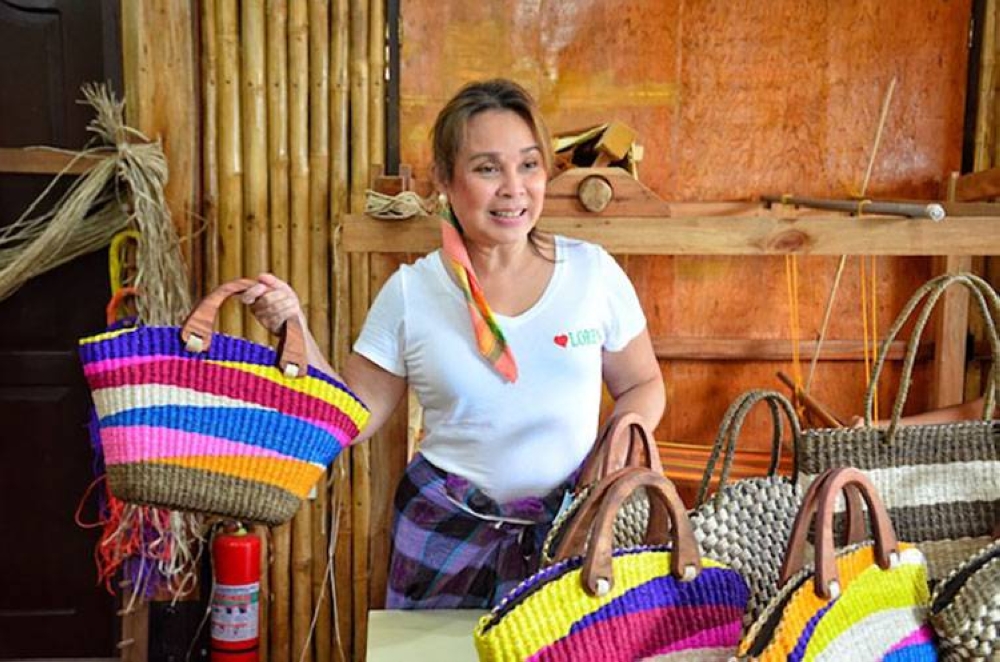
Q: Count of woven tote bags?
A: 7